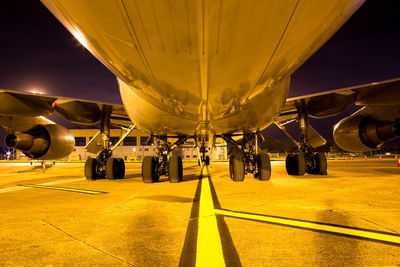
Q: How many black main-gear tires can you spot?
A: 8